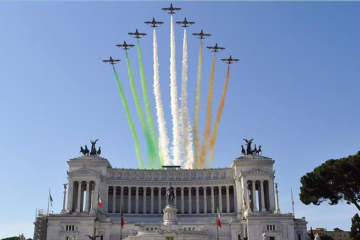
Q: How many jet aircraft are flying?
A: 9